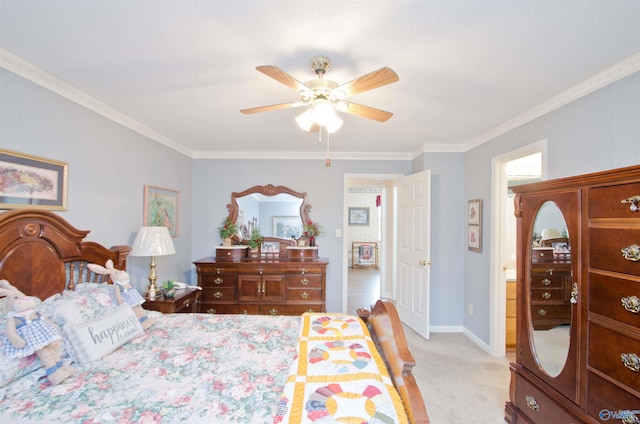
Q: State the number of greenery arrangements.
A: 4